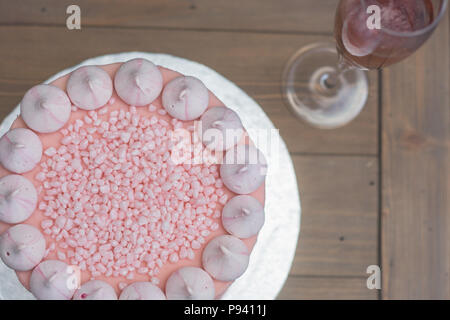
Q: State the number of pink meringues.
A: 15